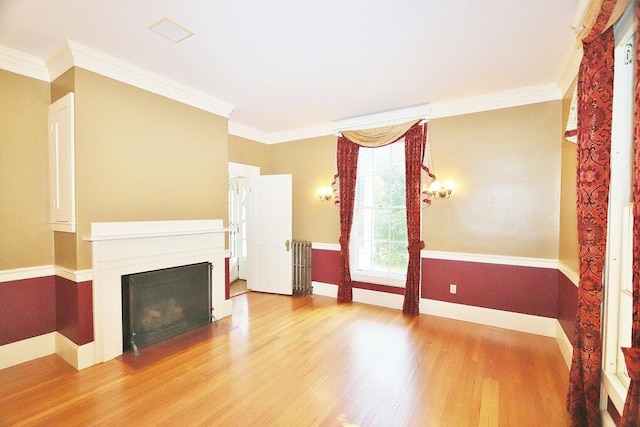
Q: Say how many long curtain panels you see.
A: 4